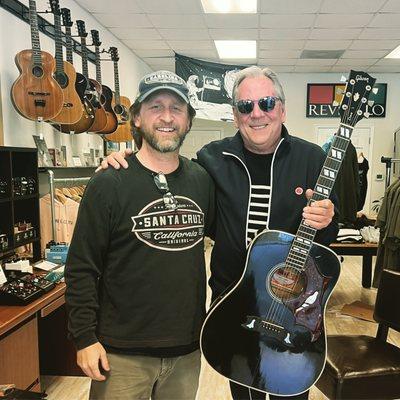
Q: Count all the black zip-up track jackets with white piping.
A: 1